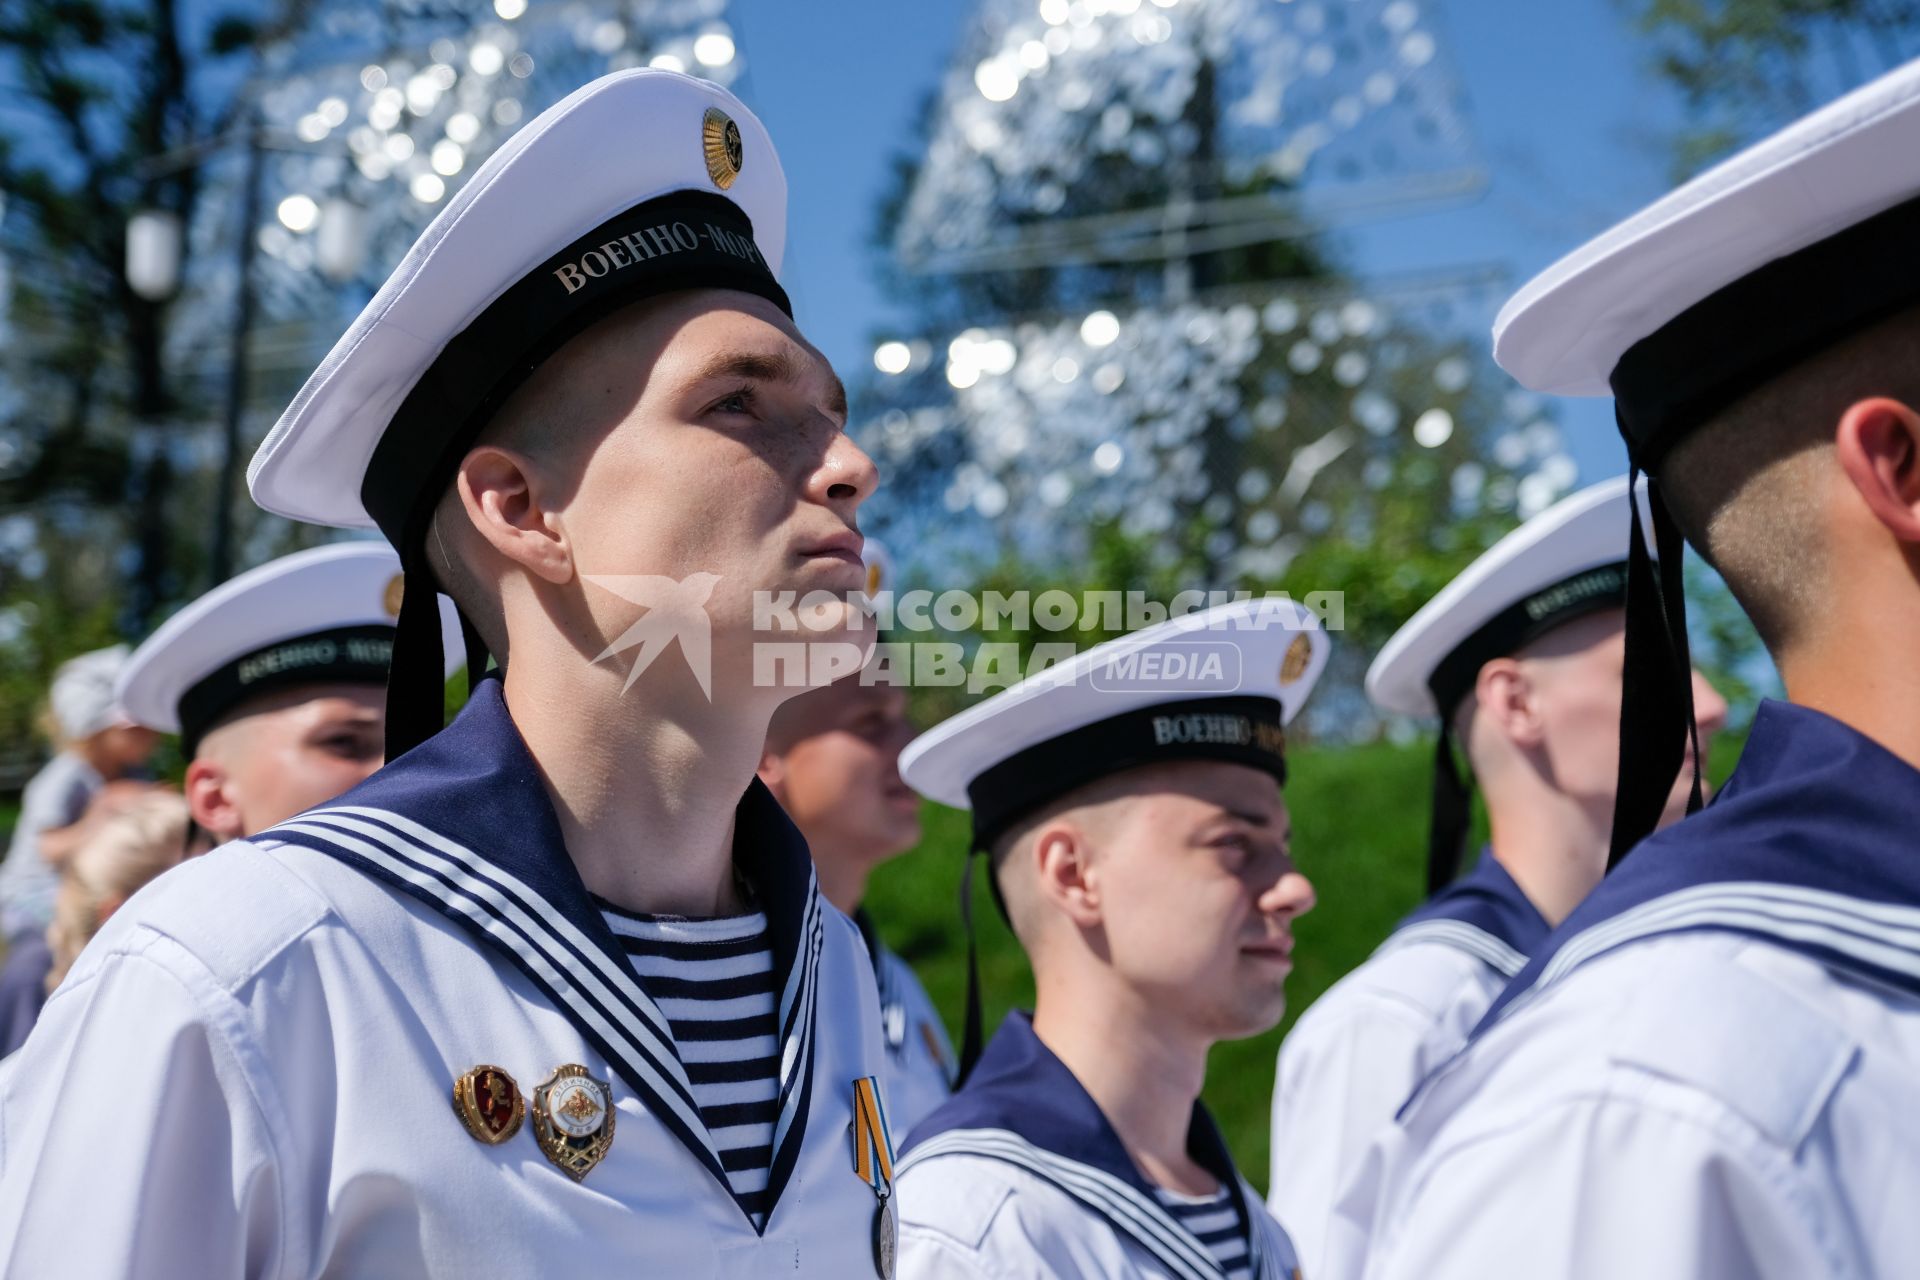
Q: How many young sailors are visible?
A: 6